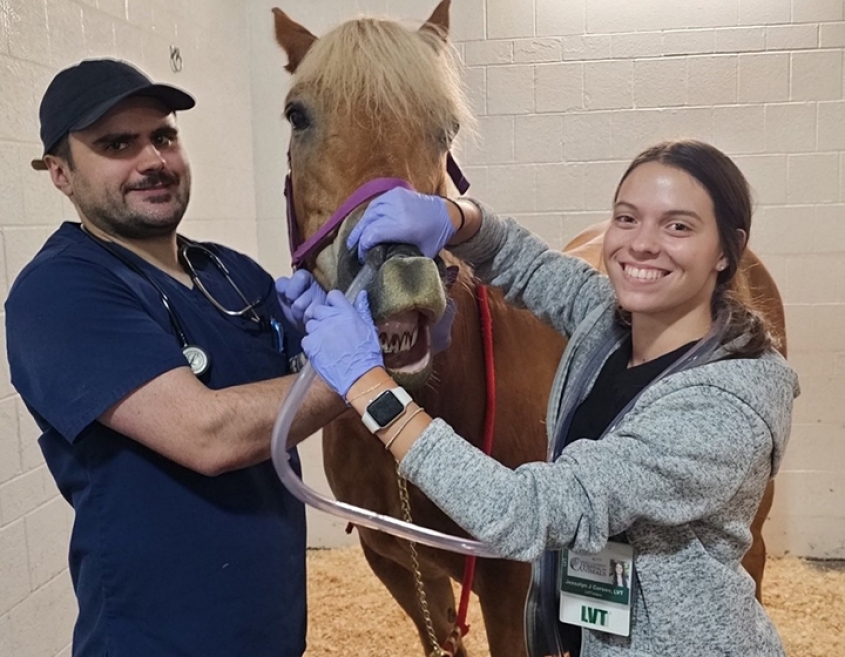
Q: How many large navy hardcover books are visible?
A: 0